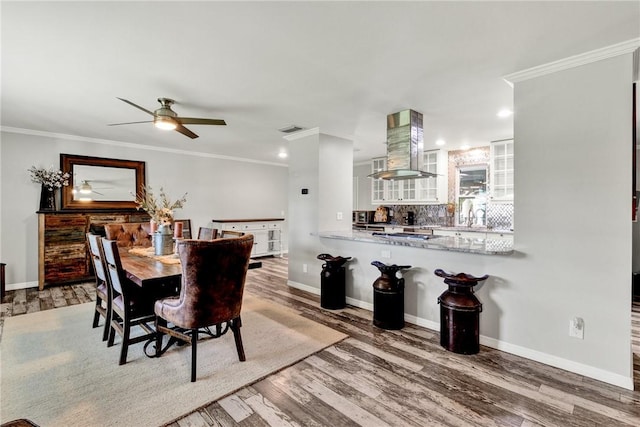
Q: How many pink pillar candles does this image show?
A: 2